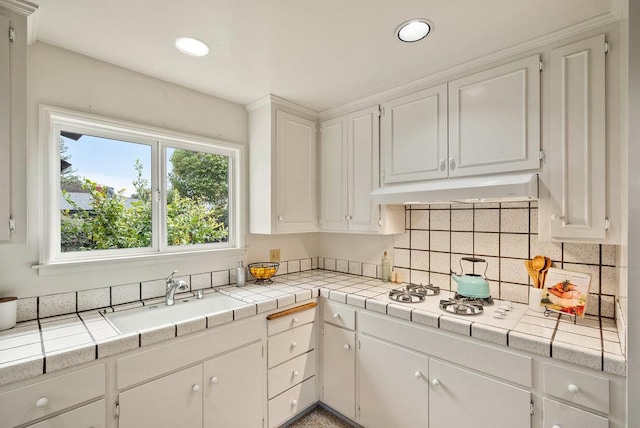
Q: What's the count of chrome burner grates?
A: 4